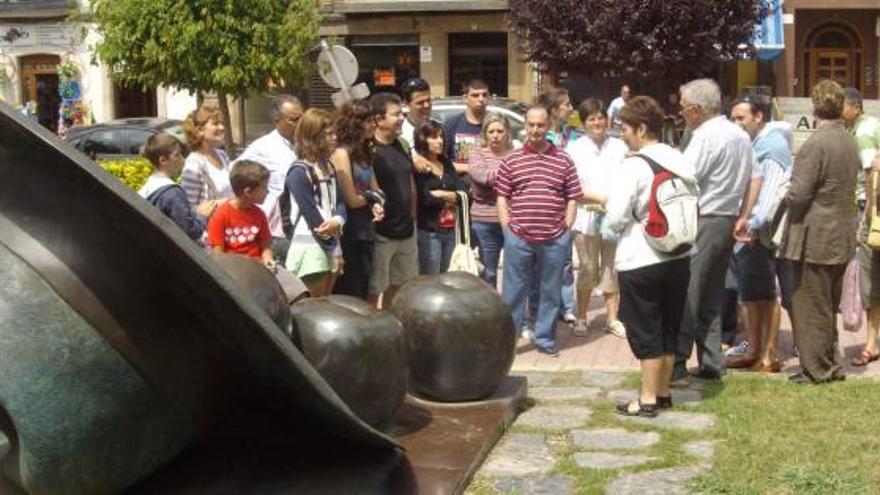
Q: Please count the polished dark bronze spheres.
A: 3